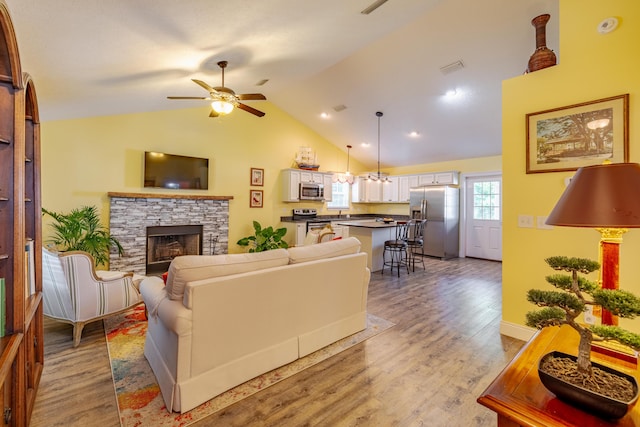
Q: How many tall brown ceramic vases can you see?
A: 1